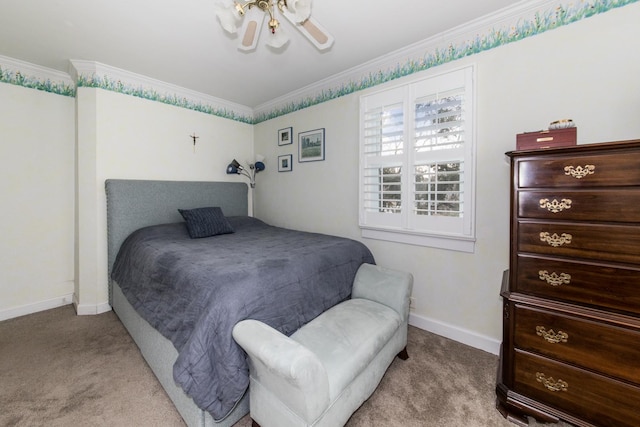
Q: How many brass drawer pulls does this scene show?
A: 6